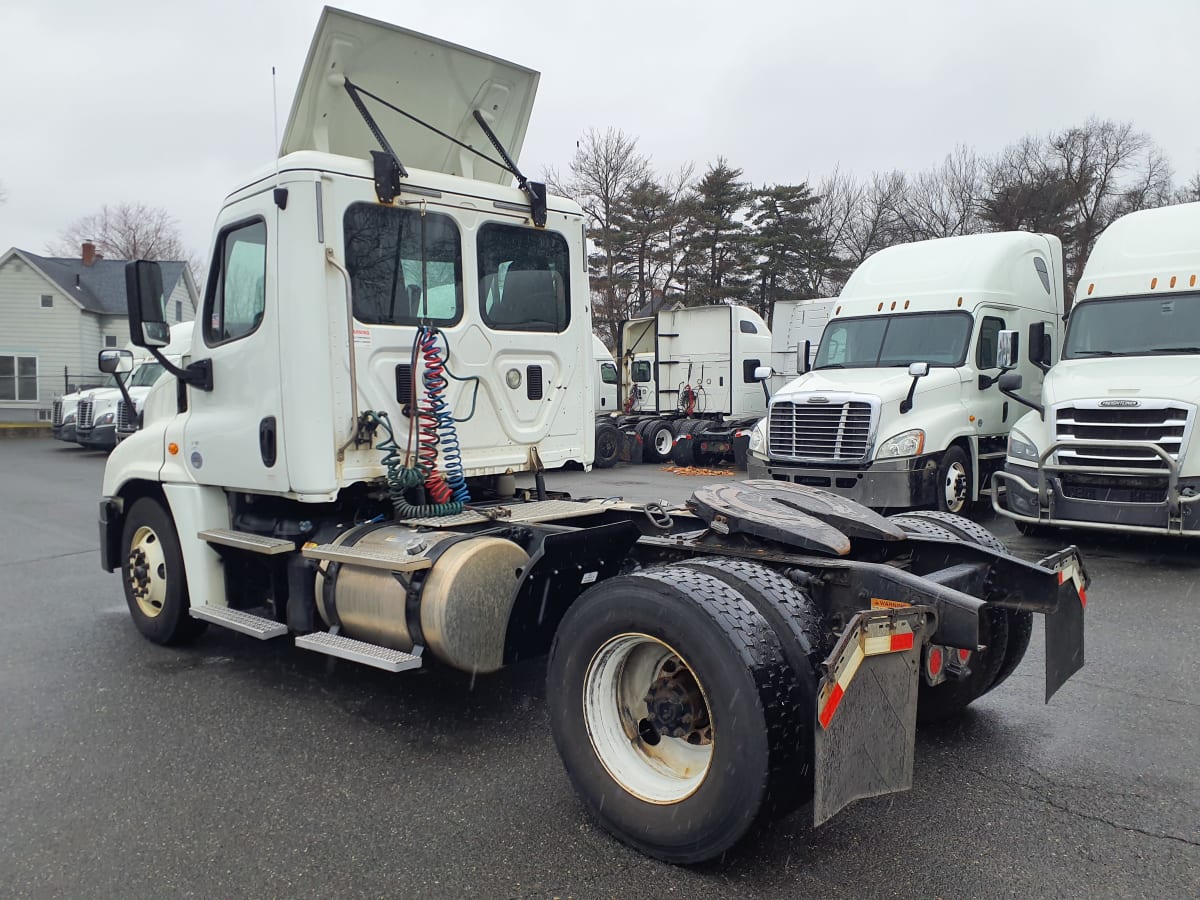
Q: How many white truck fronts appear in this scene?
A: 5